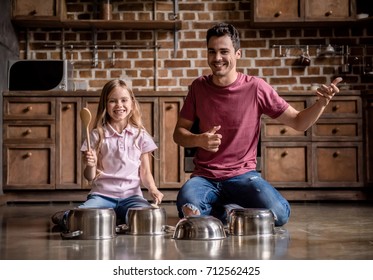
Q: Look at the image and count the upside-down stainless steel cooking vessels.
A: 4